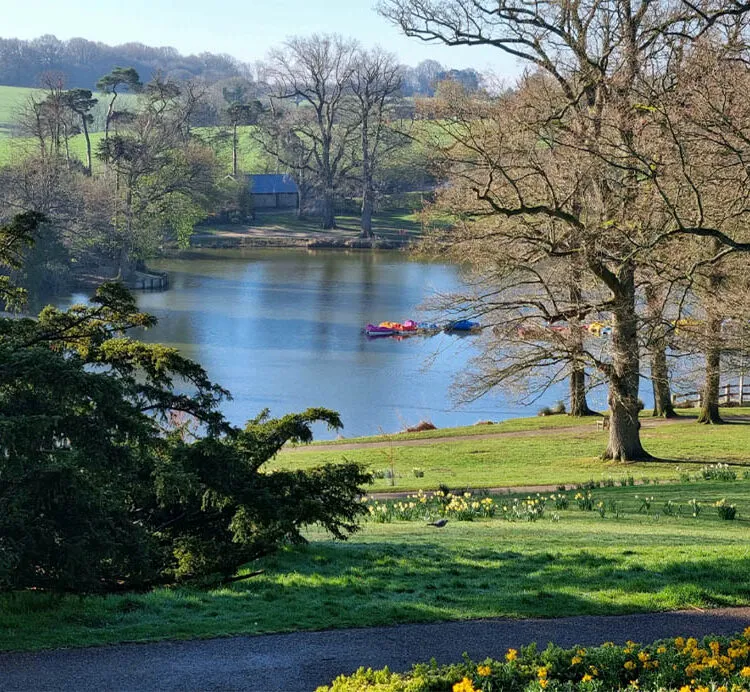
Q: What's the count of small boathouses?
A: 1